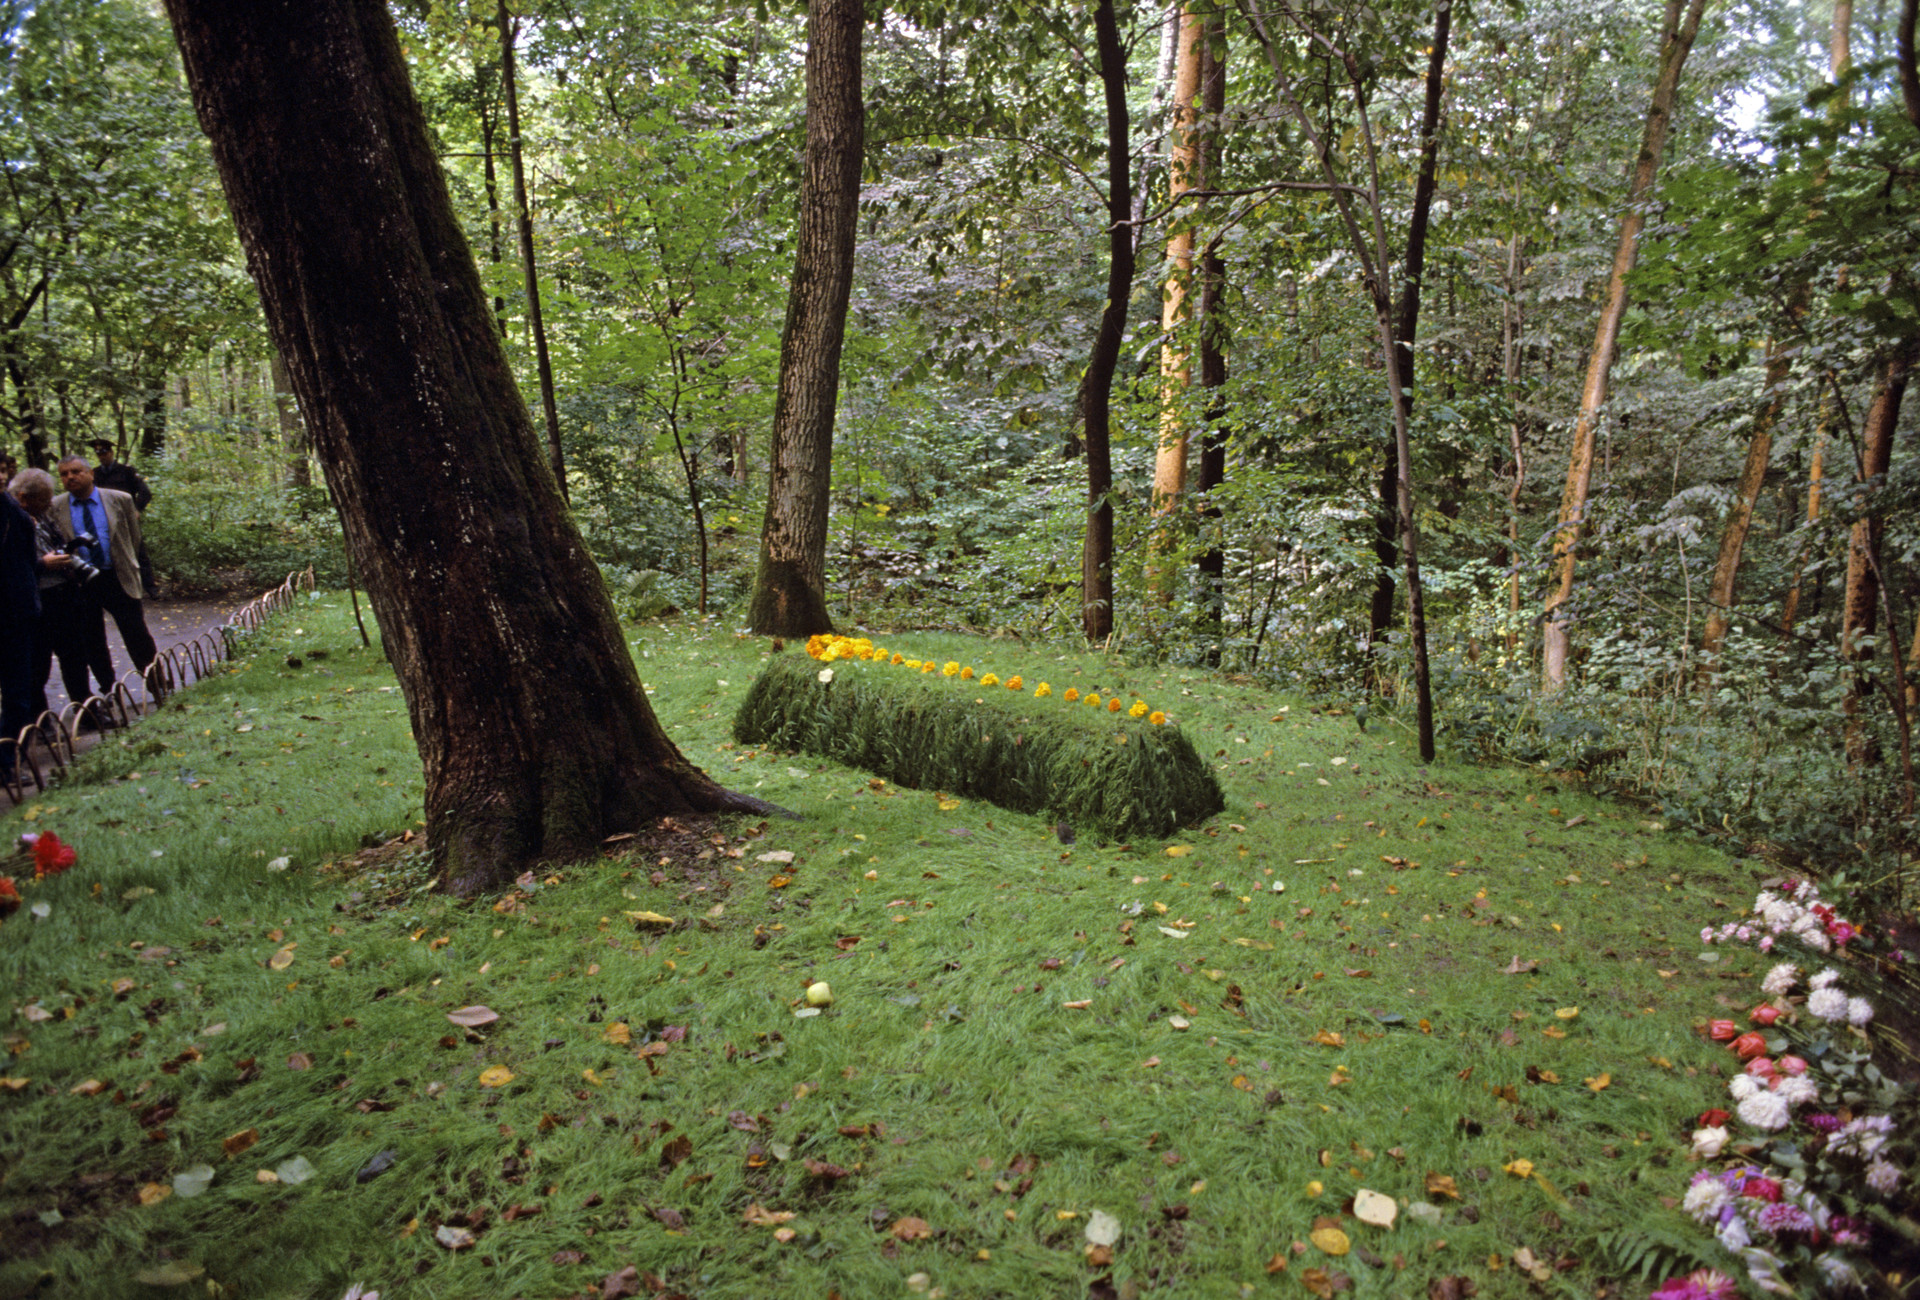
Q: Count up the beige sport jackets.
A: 1